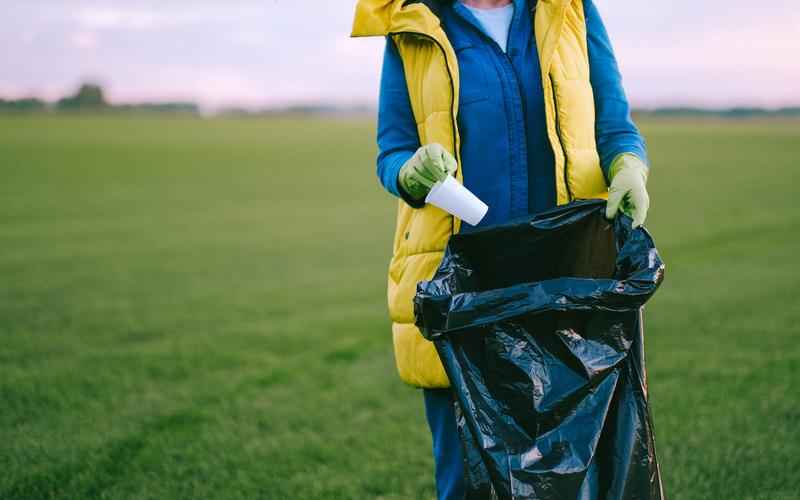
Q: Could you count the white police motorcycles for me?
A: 0